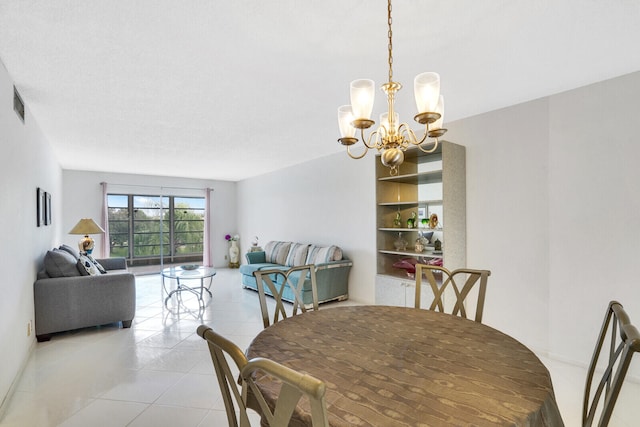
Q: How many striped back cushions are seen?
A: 3